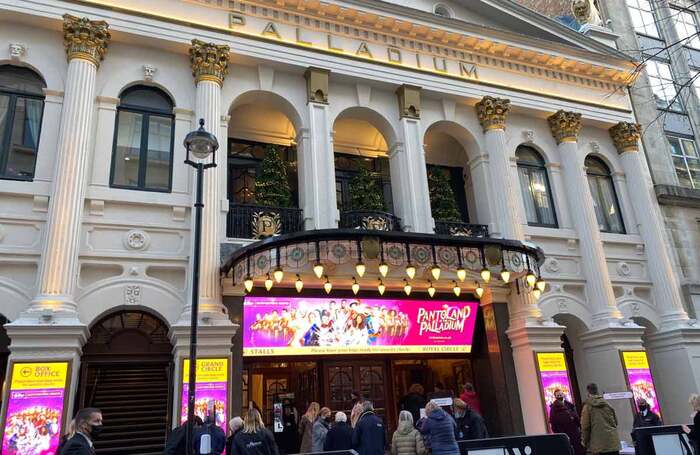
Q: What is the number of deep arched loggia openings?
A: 3